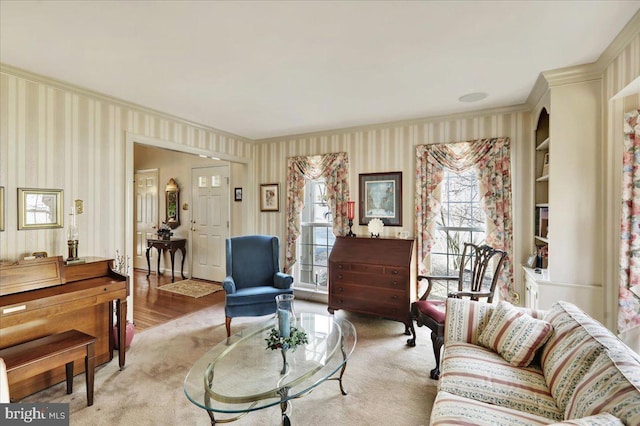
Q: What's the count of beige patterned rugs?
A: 1